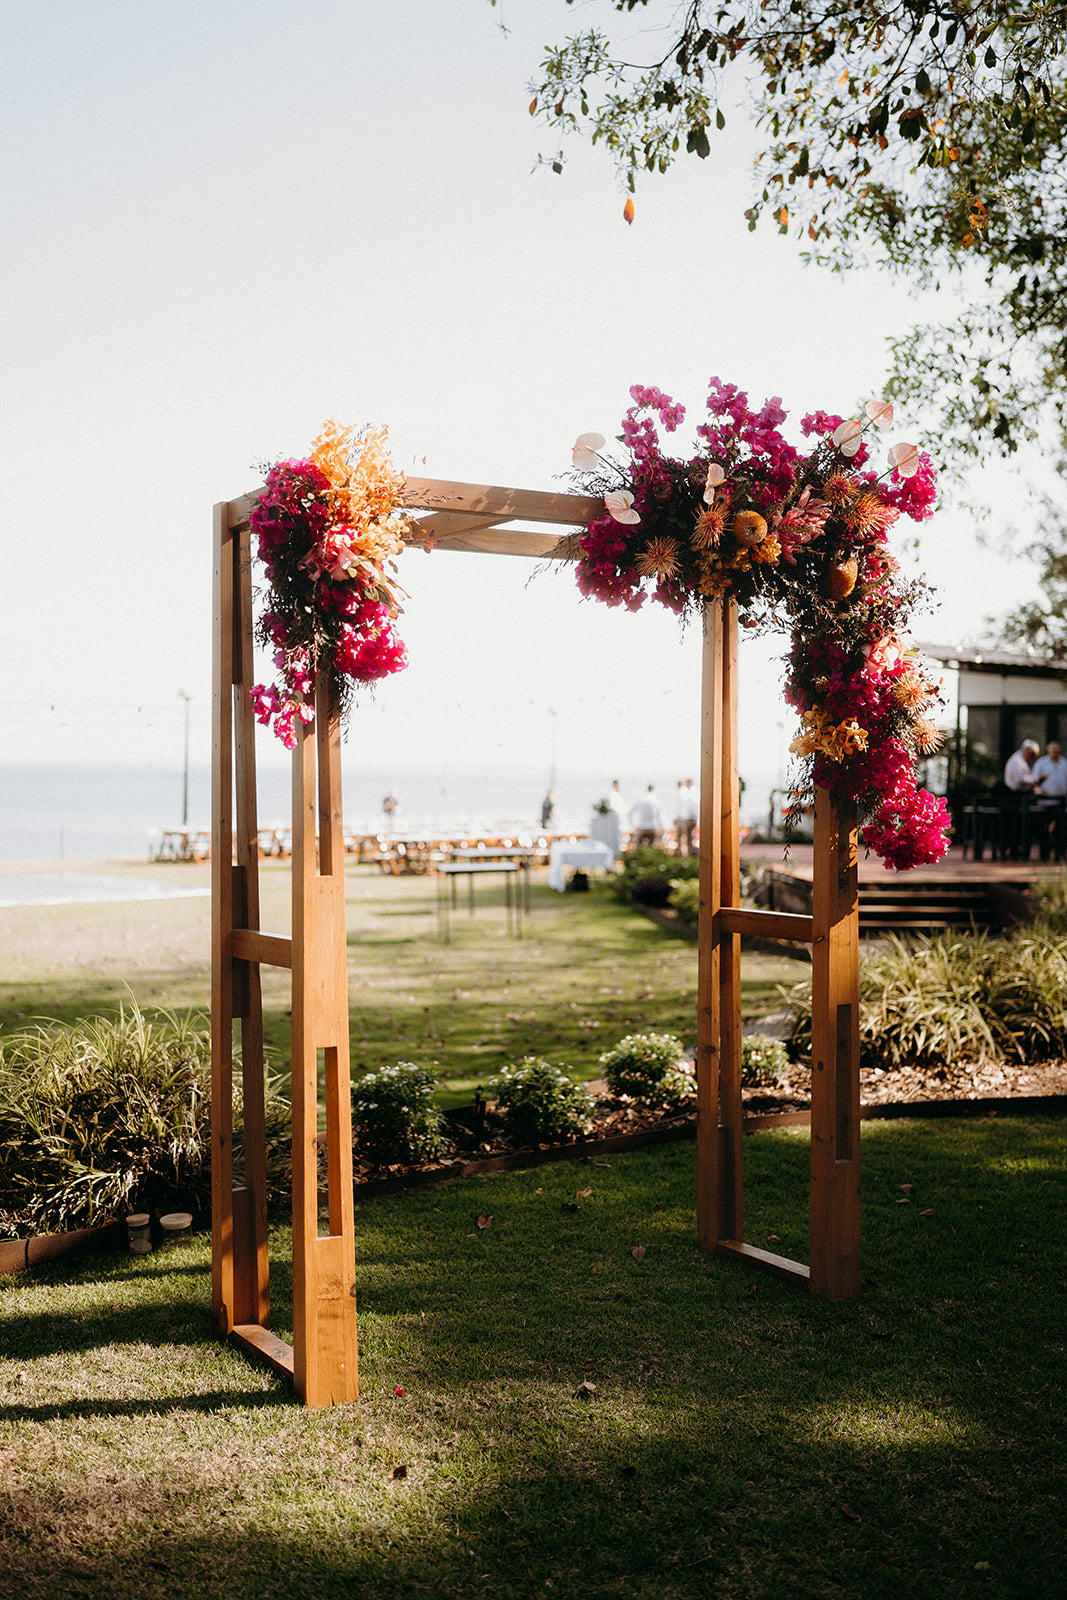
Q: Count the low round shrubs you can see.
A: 4